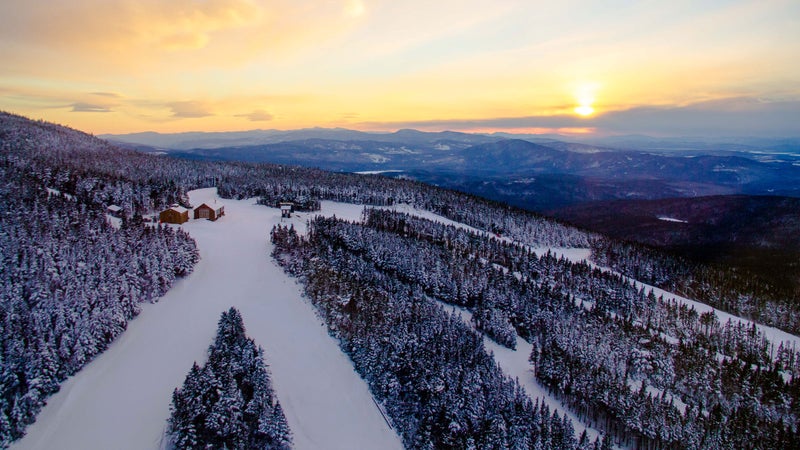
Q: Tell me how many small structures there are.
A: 4